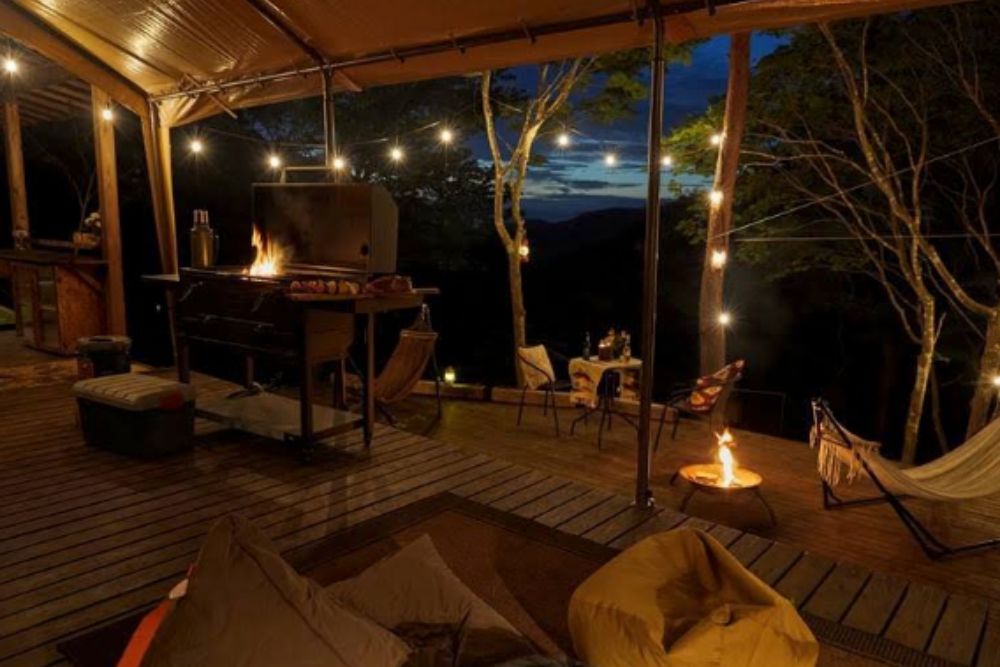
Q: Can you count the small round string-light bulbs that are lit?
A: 15